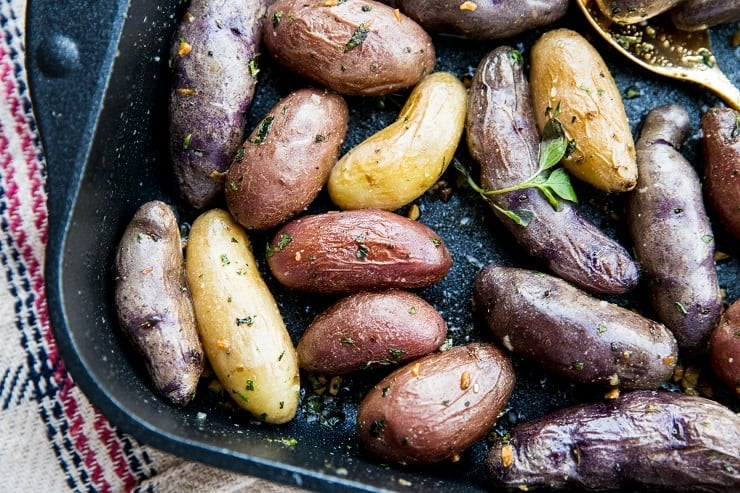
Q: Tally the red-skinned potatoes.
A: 7